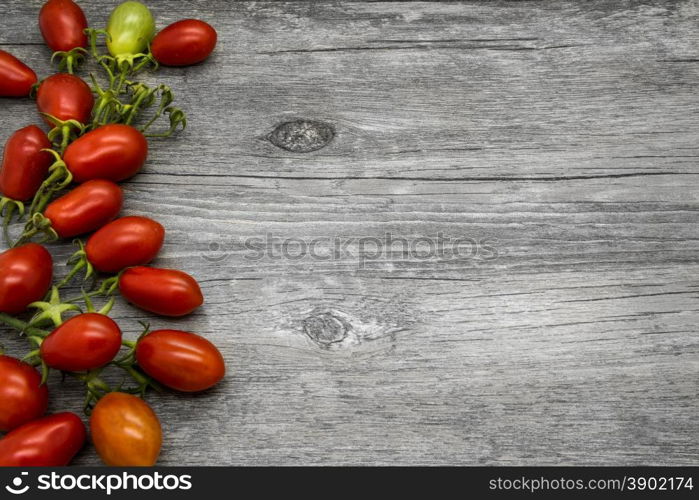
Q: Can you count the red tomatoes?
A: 14